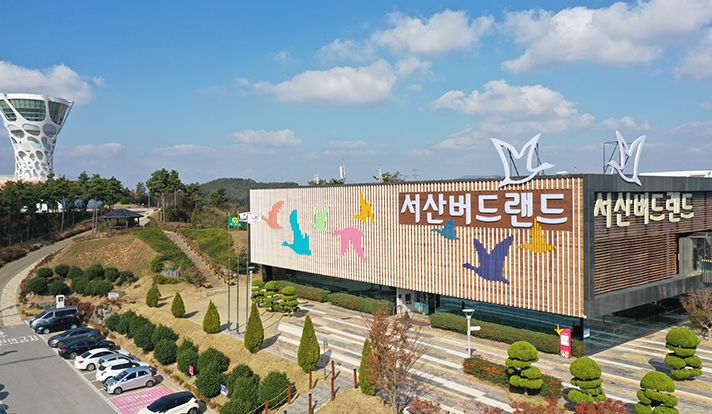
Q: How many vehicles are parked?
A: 9